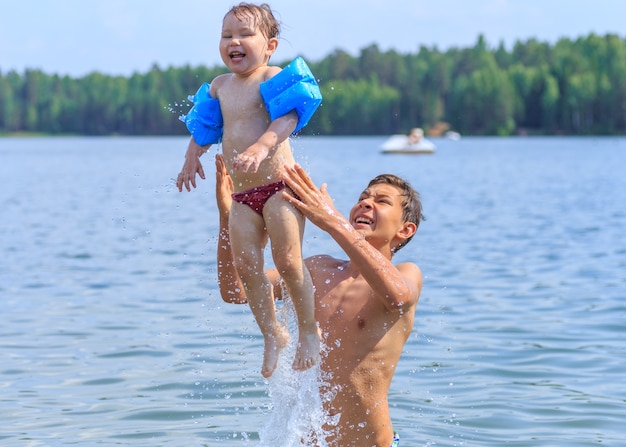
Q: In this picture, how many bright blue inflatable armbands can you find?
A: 2